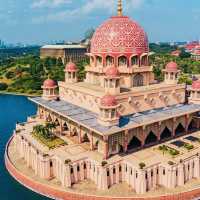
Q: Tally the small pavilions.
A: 6